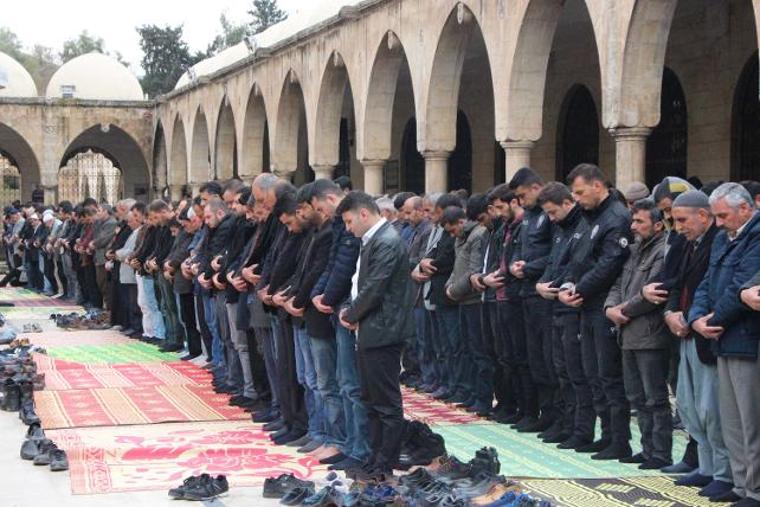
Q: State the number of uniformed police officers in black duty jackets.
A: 3